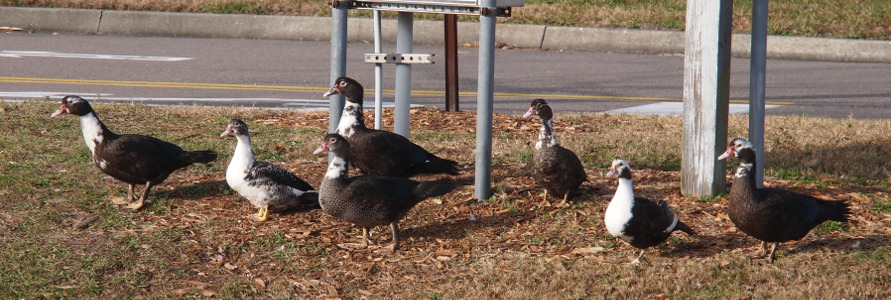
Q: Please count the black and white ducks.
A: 7